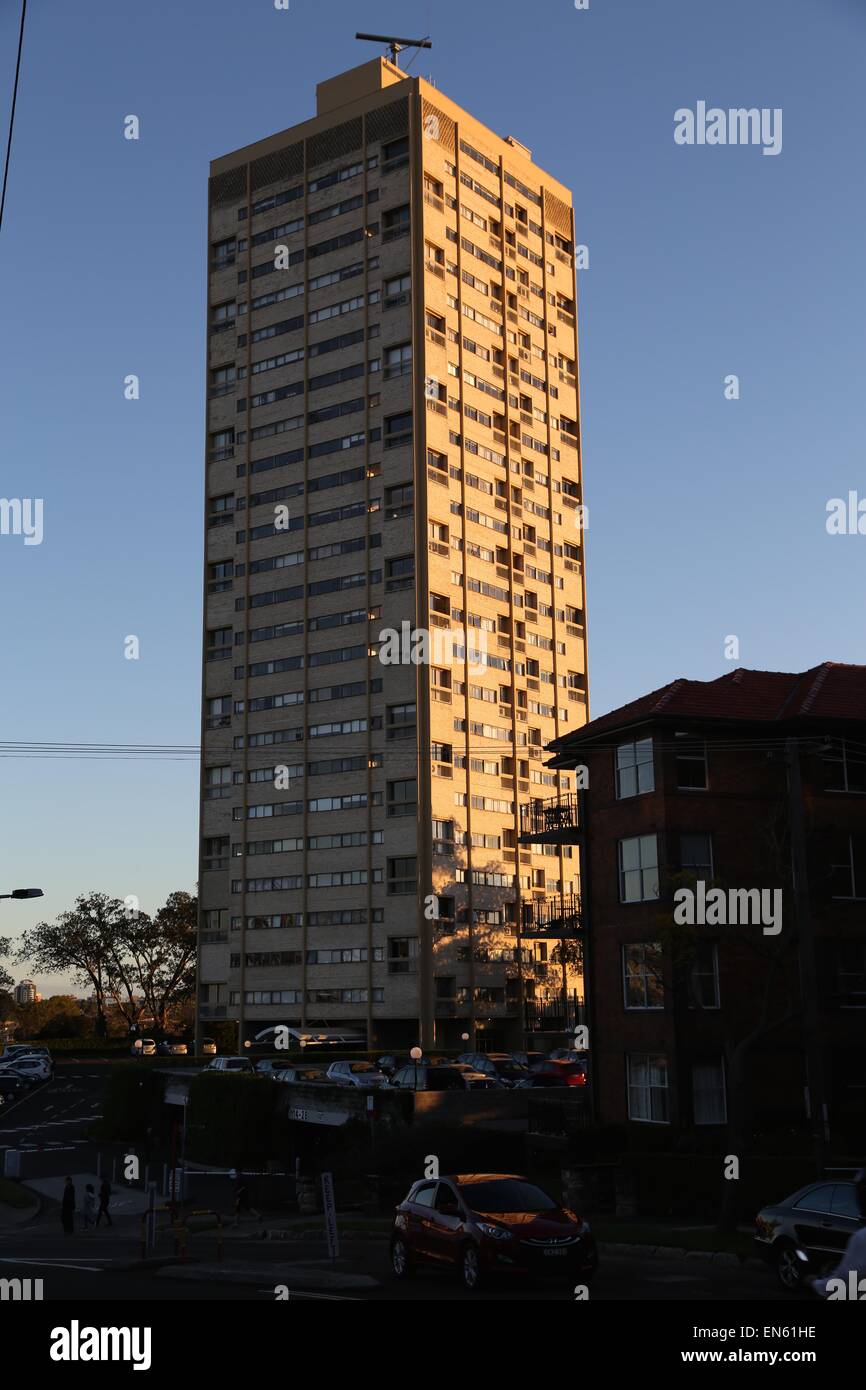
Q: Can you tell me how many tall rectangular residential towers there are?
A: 1